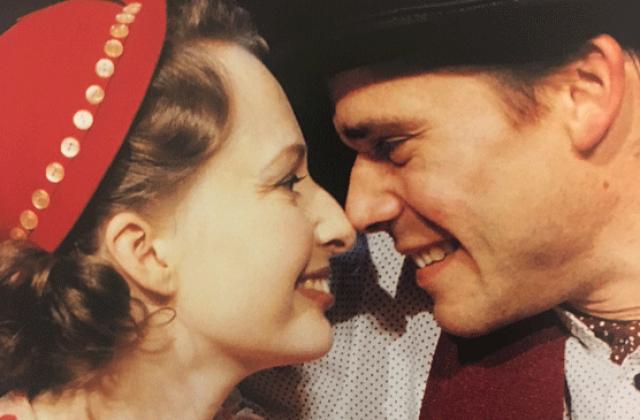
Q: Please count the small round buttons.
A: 12